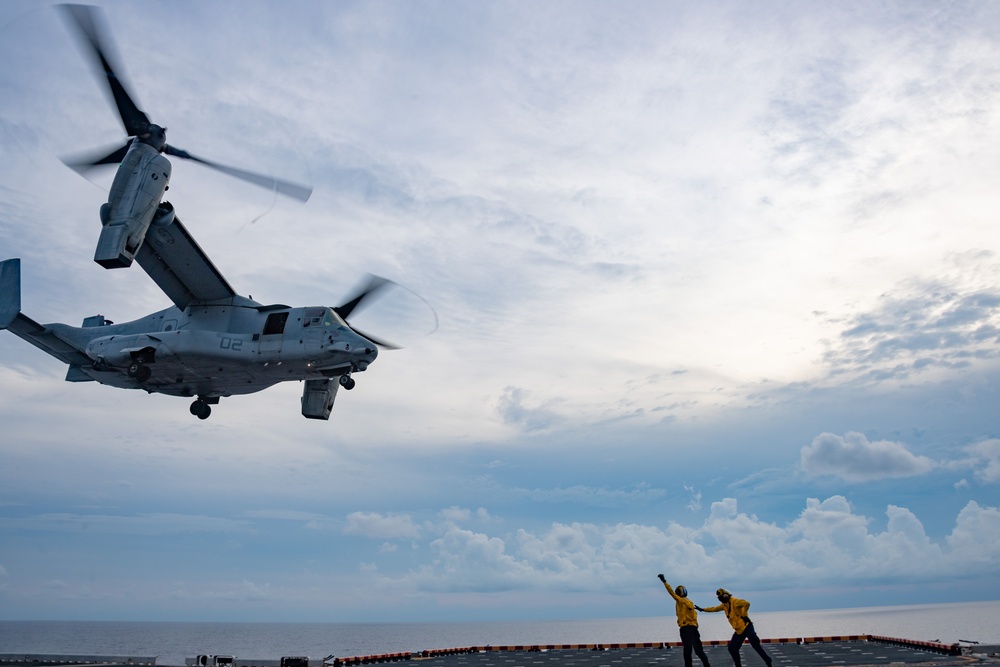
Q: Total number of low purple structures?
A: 0